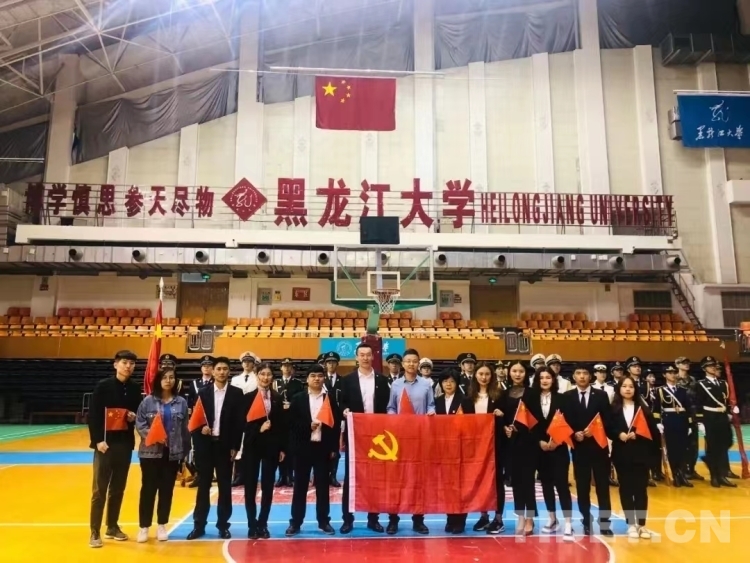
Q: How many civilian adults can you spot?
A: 13